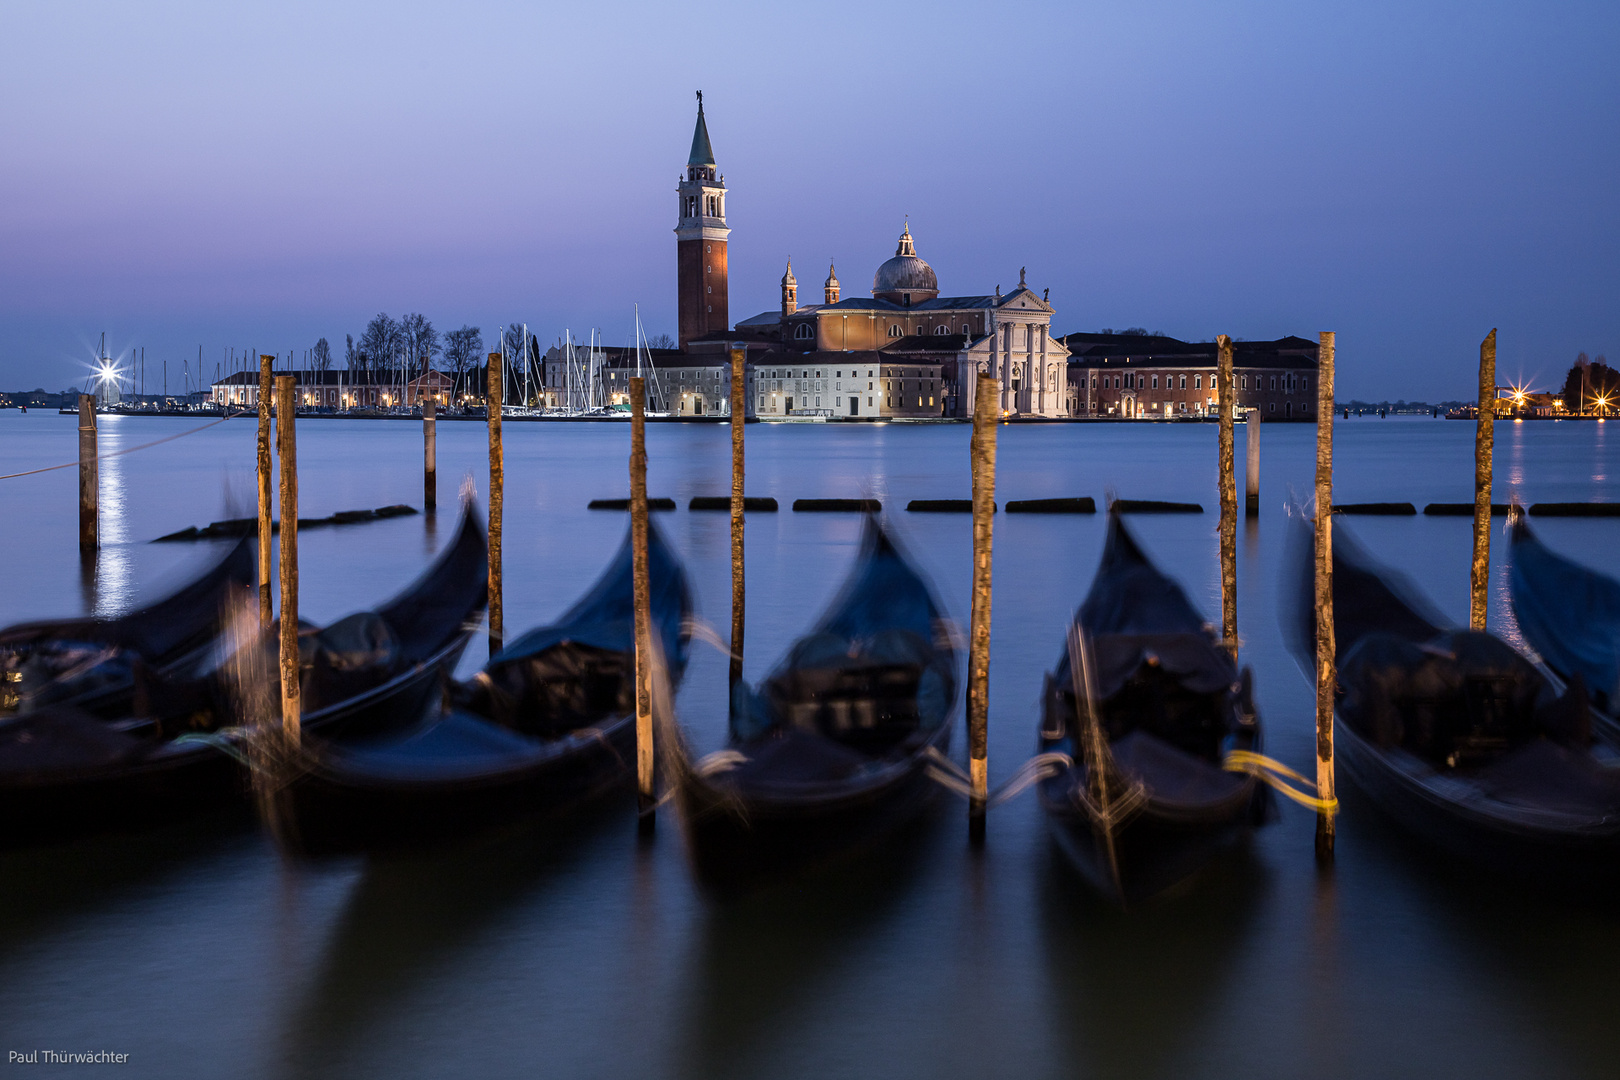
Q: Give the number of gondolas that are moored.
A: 7